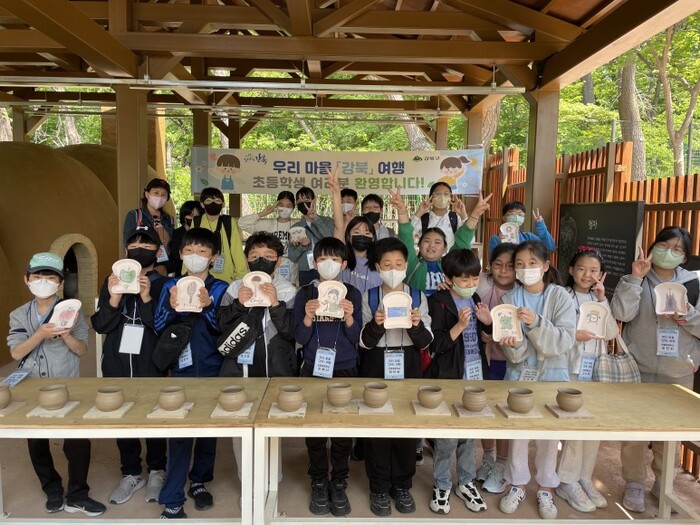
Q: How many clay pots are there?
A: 12